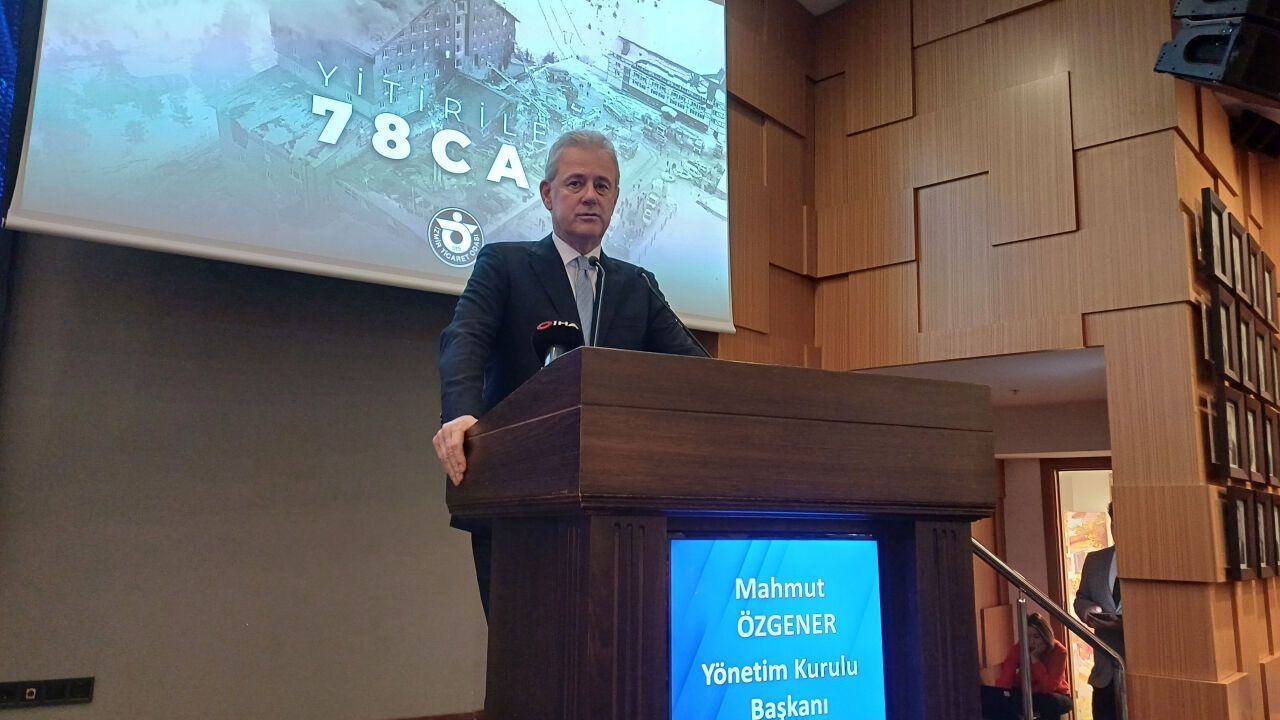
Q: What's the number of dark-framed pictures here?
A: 14